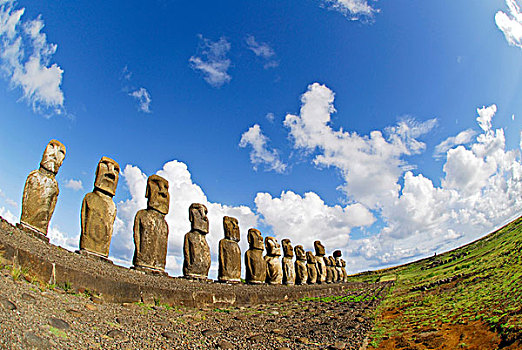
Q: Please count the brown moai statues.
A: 15